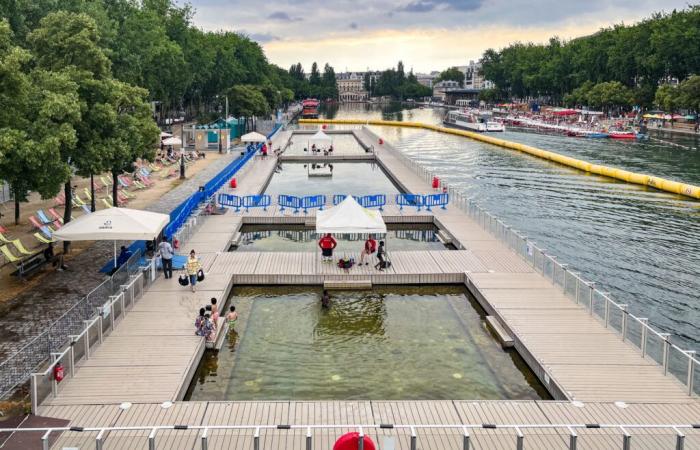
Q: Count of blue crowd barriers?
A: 8